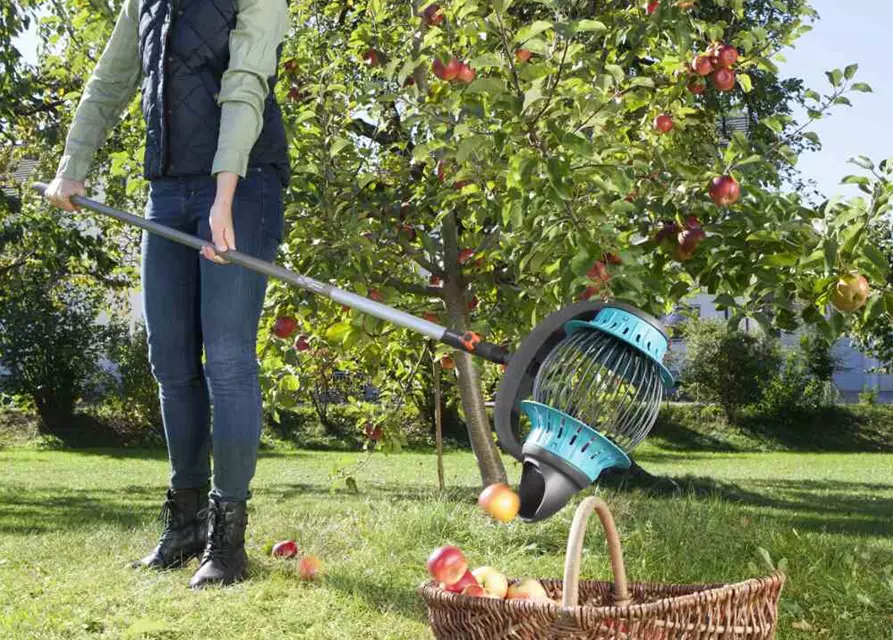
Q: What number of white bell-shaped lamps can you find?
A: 0